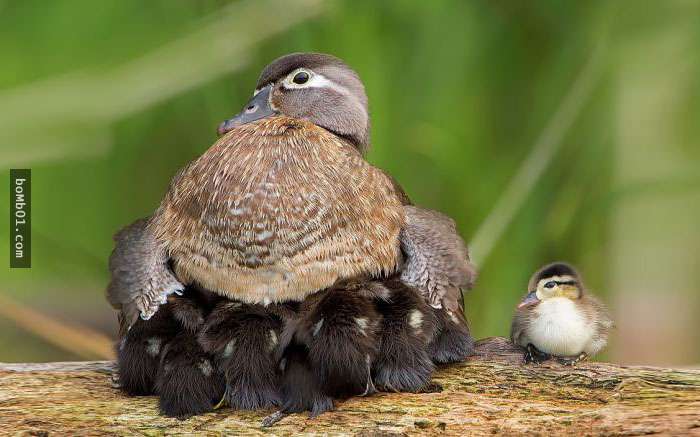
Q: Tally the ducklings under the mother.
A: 7